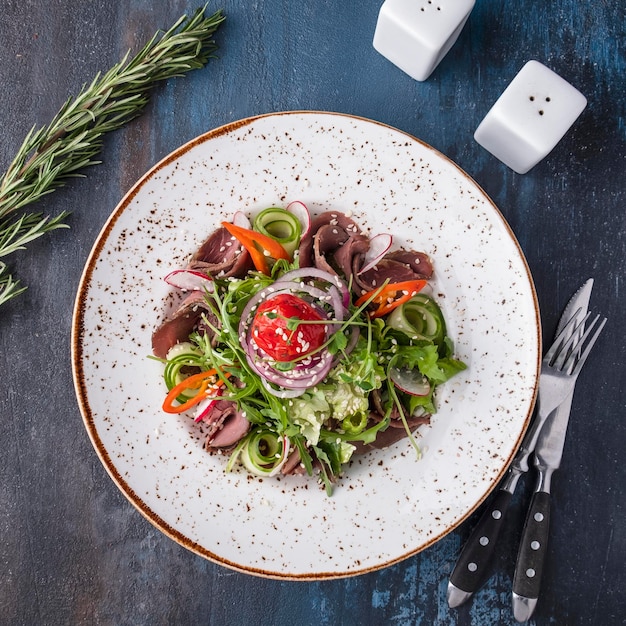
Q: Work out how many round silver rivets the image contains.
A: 6